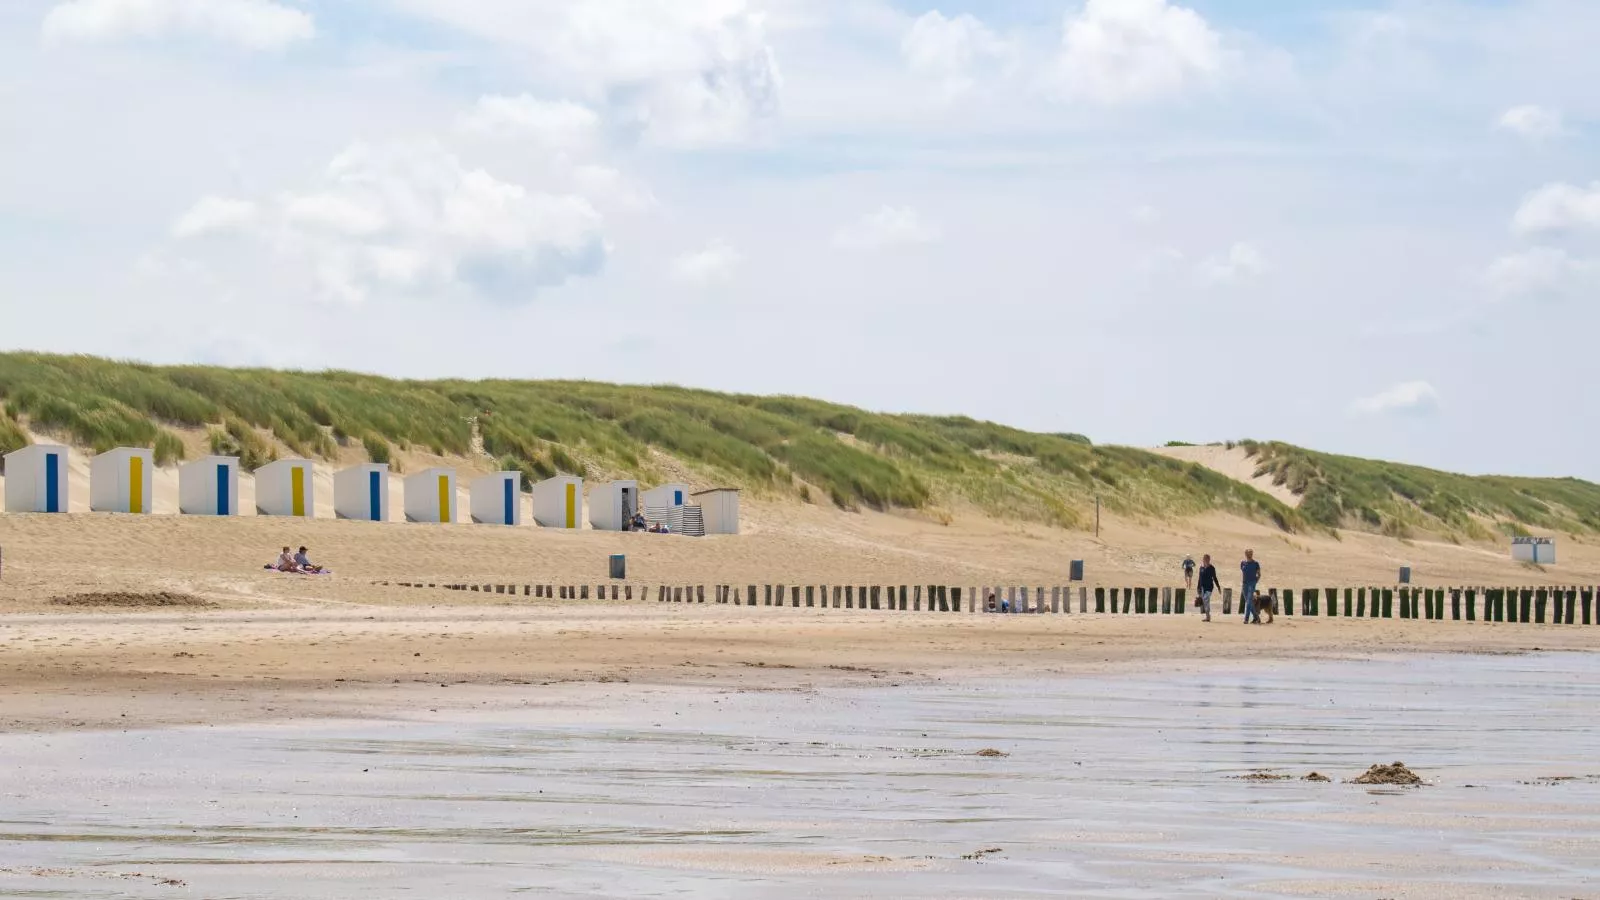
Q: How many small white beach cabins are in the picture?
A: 11